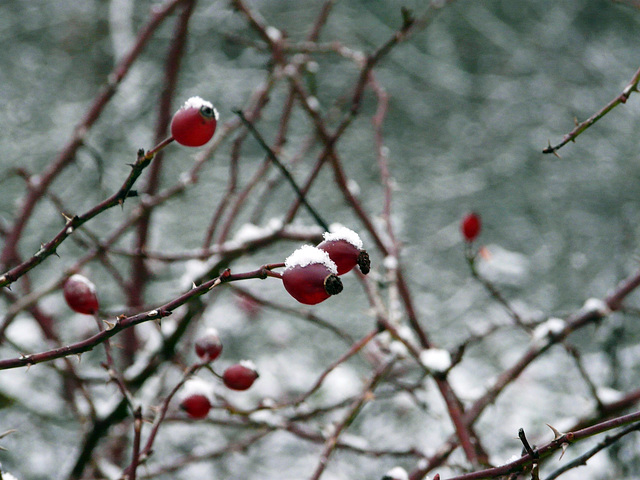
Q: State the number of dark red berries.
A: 8